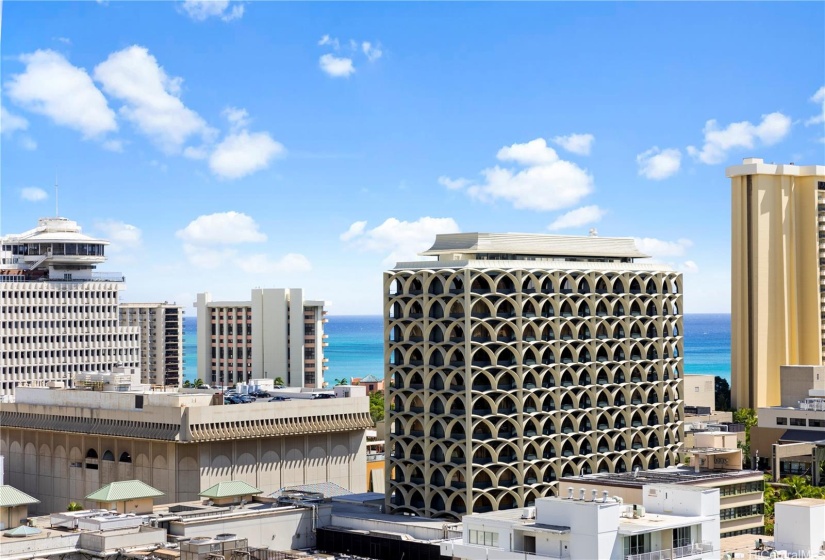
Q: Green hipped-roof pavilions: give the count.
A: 3